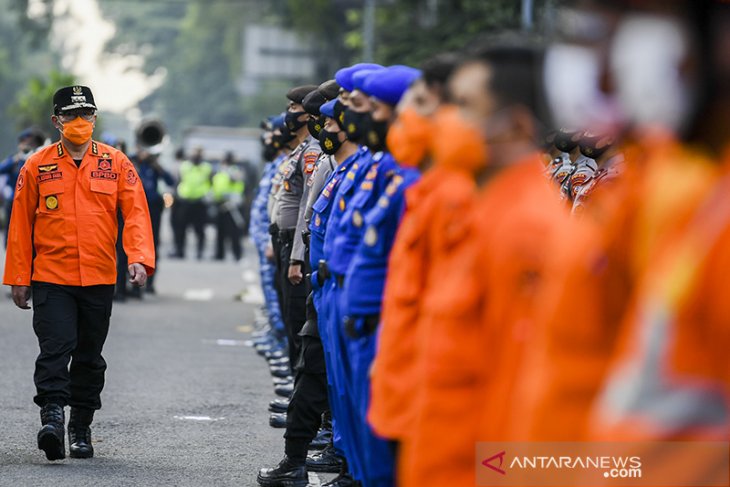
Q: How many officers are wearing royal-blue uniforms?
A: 4